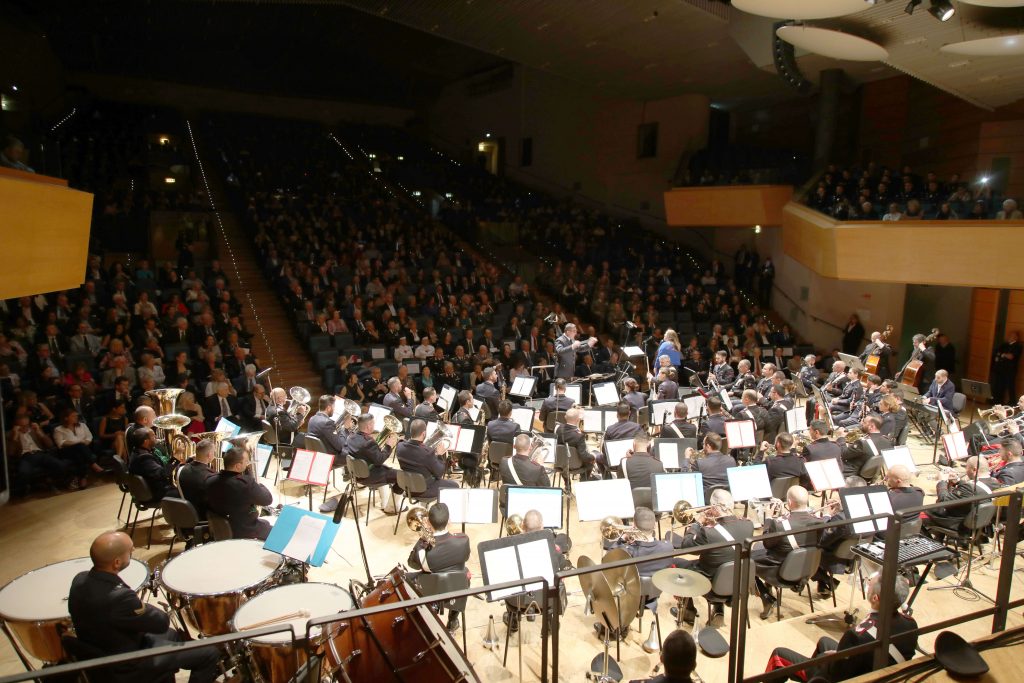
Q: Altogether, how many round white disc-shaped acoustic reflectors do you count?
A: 4